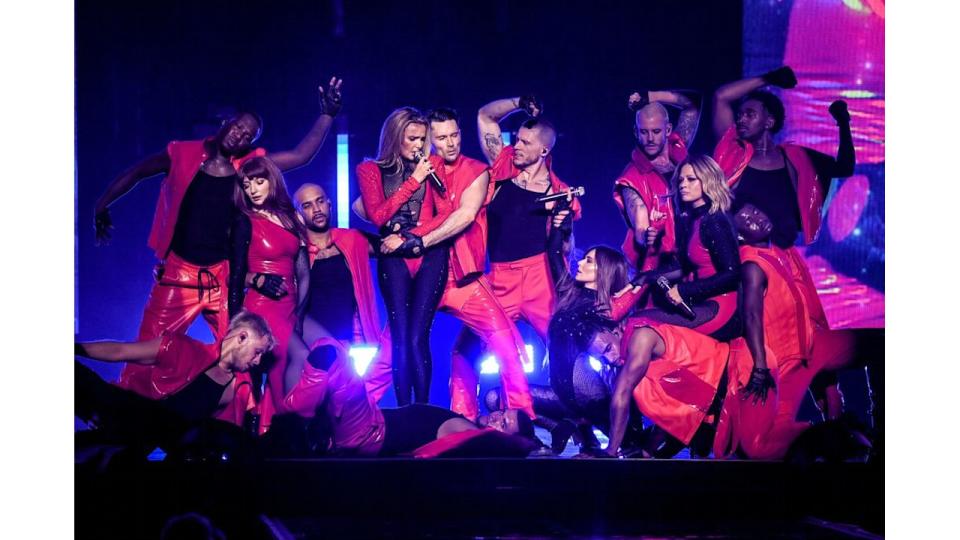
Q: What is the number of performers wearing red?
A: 14